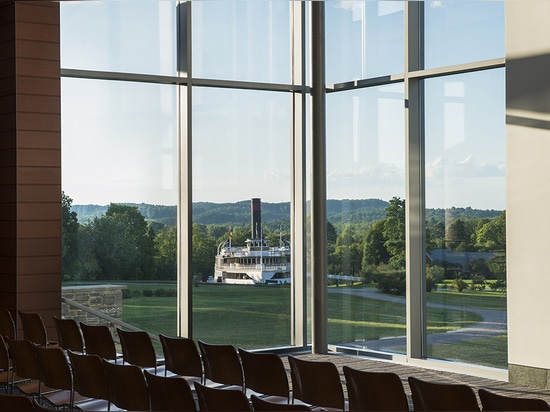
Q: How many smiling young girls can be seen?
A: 0